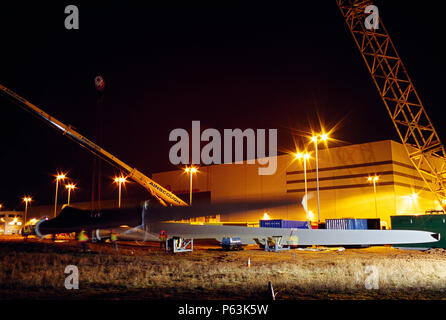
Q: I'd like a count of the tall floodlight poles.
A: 8